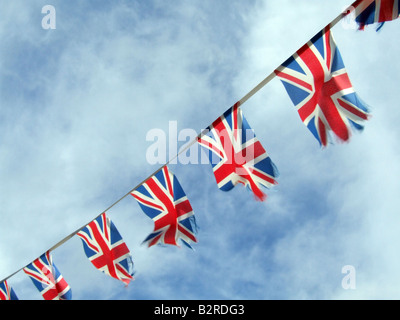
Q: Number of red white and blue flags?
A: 7